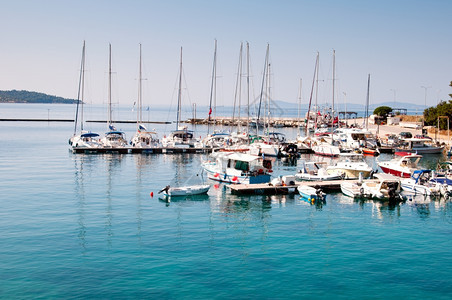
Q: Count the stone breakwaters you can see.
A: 1